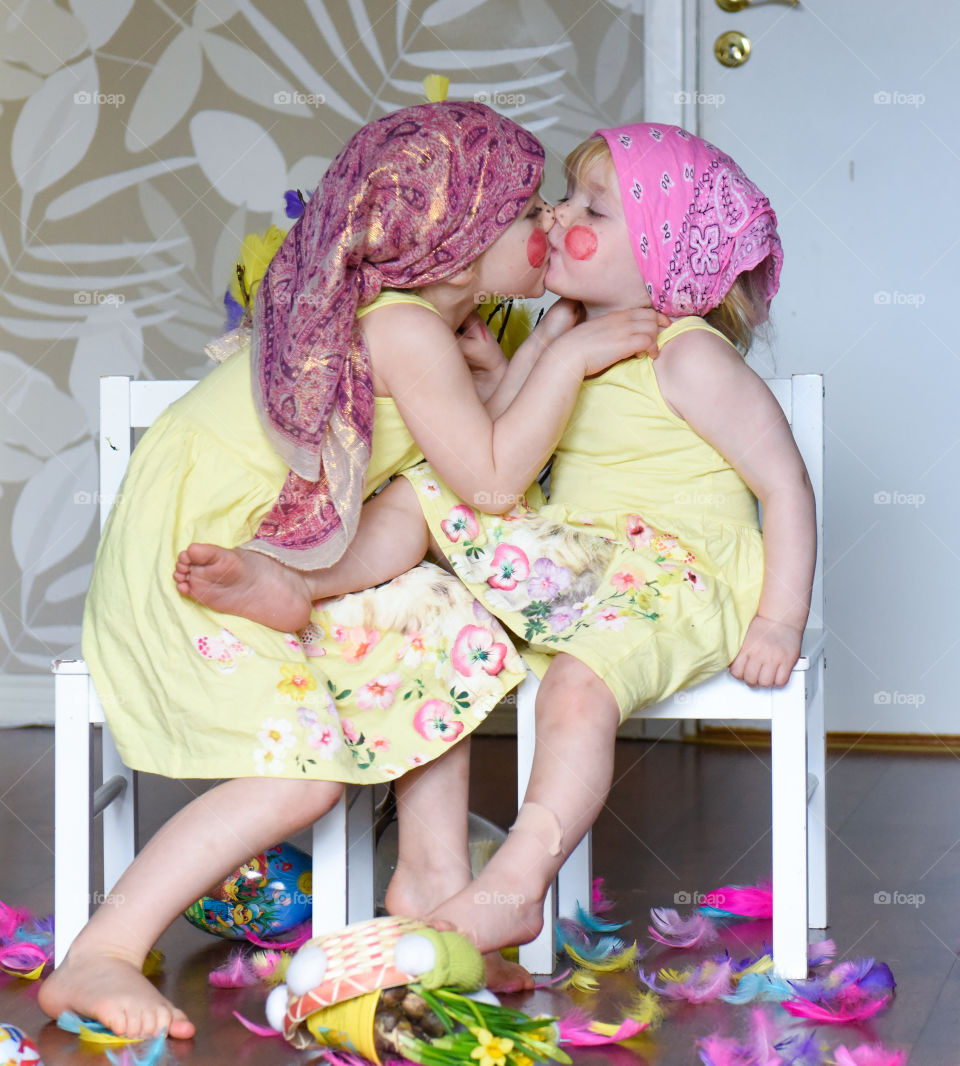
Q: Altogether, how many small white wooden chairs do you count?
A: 2